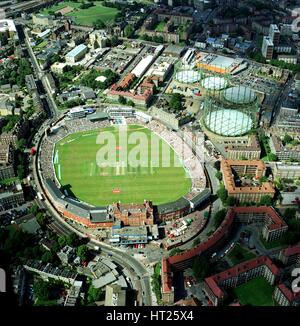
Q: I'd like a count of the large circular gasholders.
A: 4